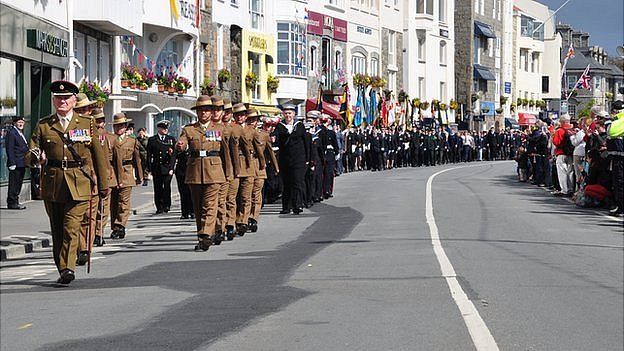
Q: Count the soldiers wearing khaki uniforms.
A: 9